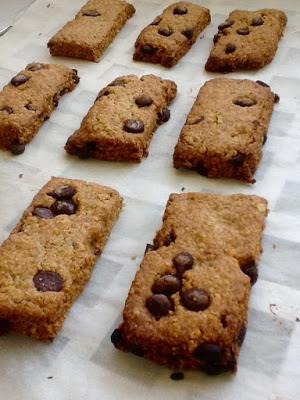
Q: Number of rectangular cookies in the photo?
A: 8